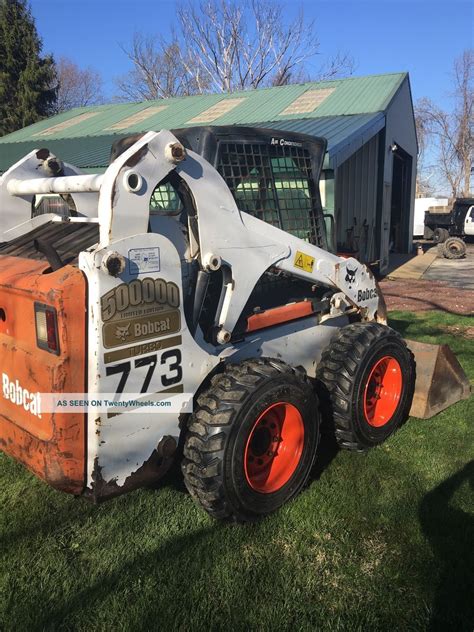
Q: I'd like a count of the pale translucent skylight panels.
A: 4